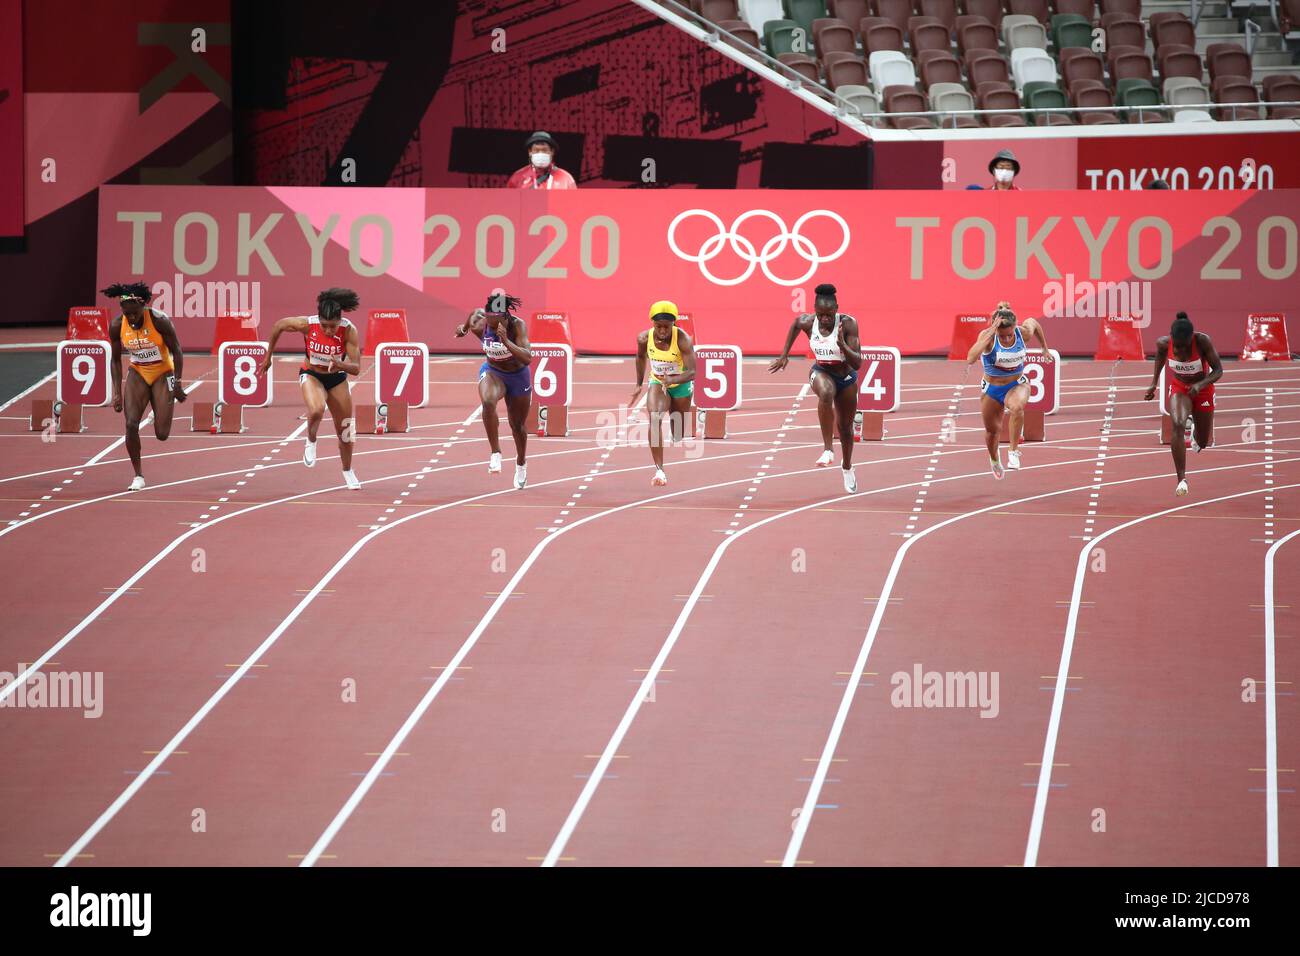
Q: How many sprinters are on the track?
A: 7